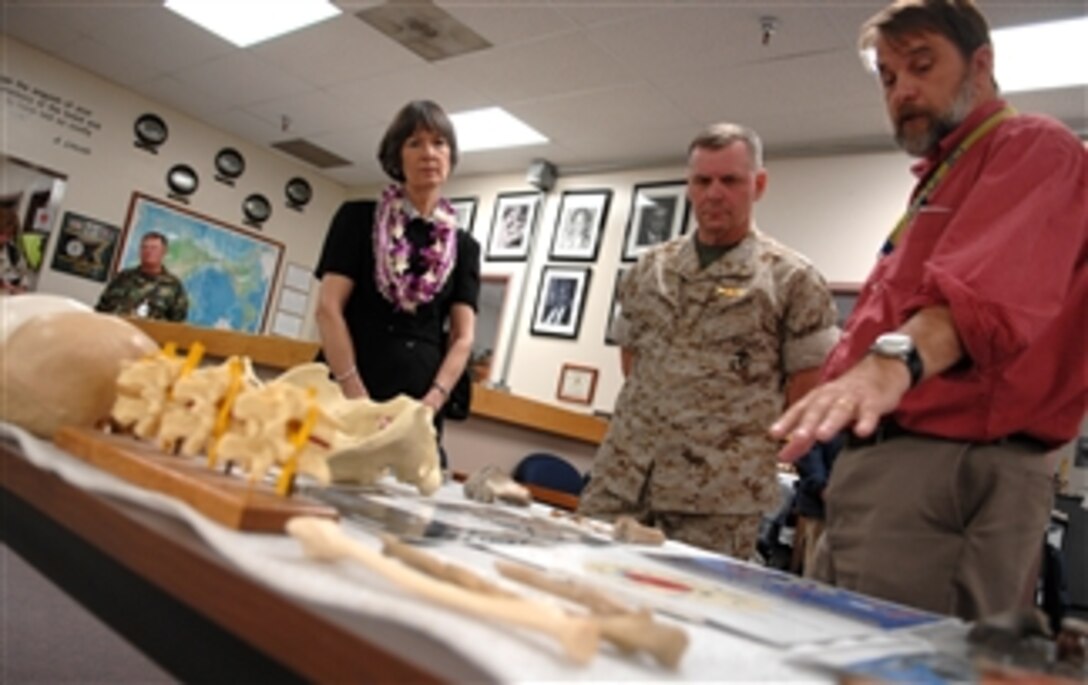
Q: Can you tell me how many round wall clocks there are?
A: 5